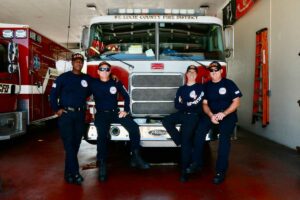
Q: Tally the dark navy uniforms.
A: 4